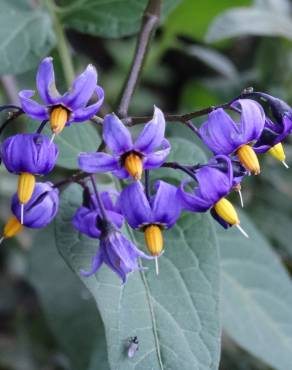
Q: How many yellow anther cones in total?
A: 8